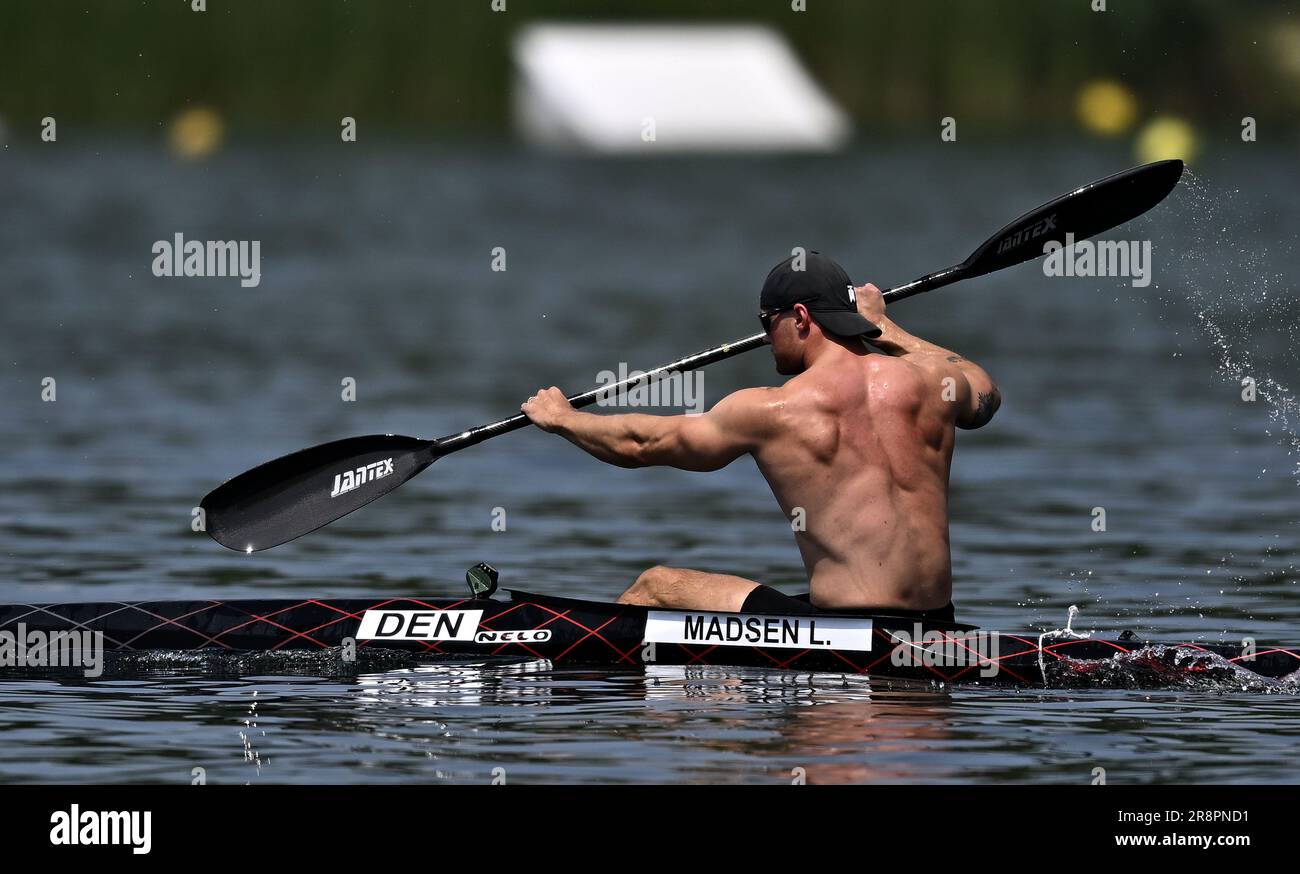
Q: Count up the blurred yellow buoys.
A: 3